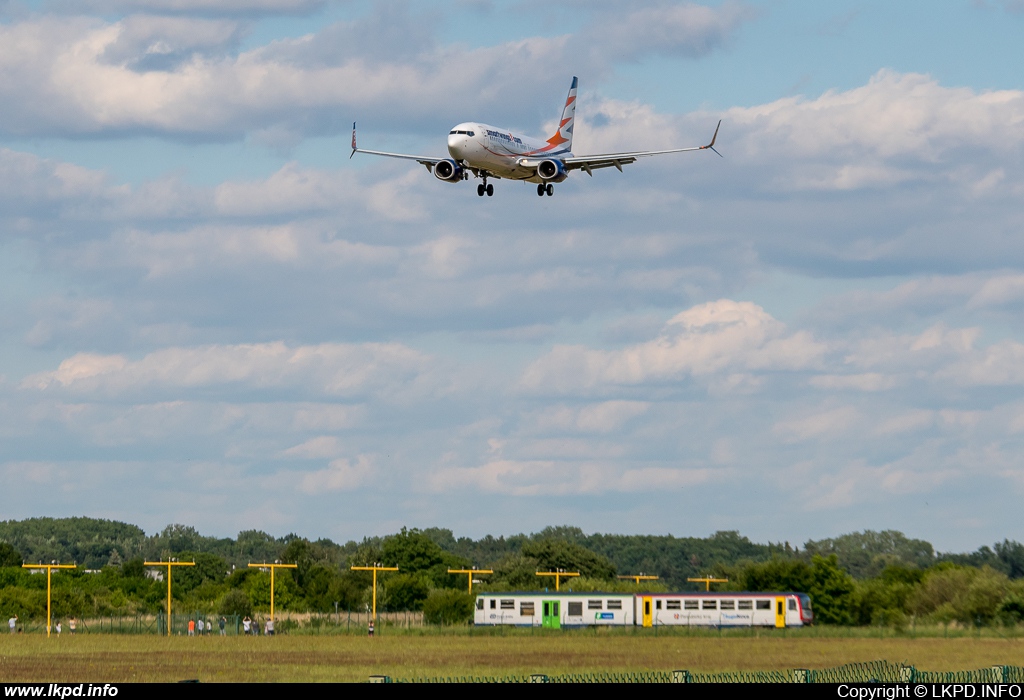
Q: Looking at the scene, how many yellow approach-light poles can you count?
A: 8